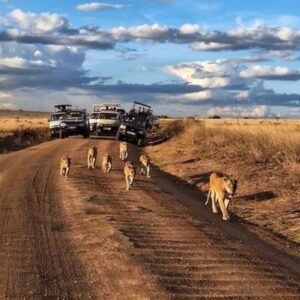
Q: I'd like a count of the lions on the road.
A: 7